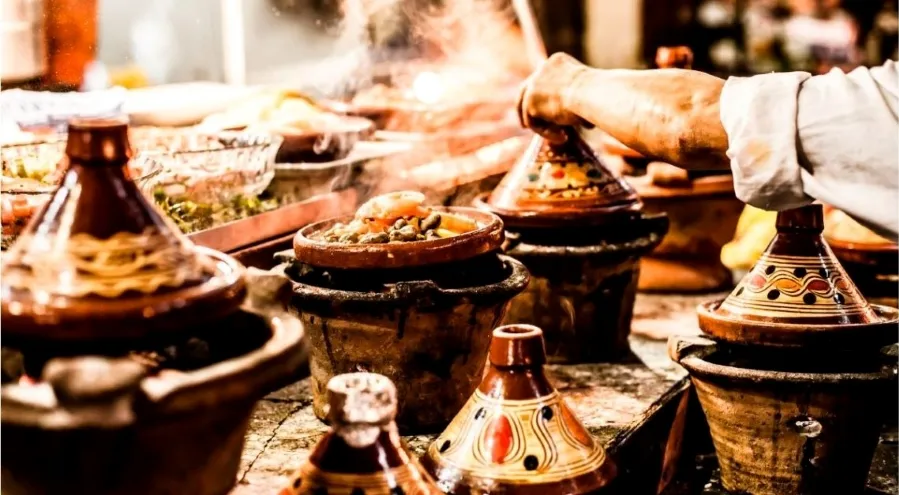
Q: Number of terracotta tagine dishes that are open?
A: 1